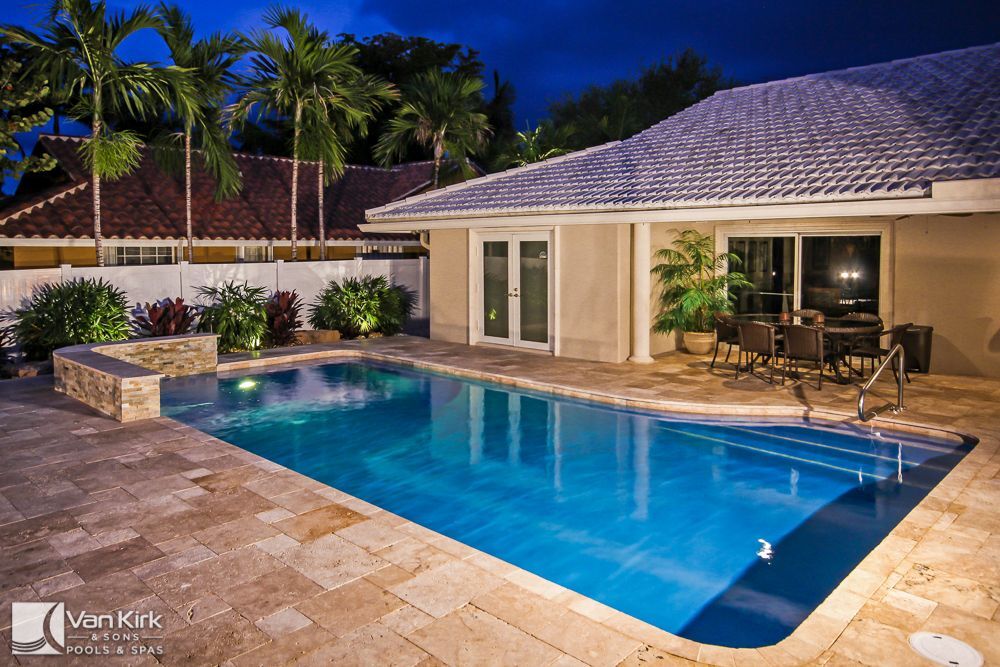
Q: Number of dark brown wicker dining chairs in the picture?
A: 6